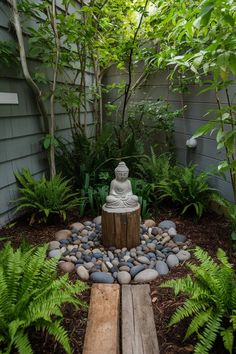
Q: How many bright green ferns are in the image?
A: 4